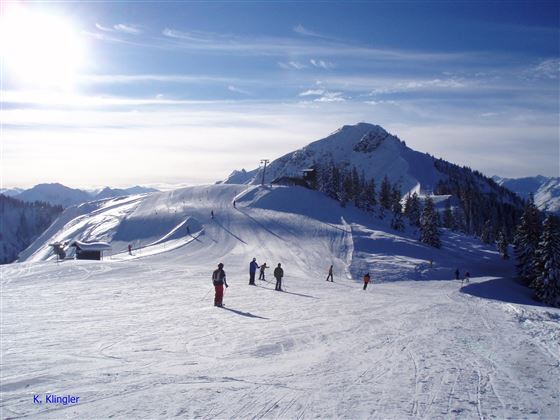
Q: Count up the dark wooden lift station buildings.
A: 2